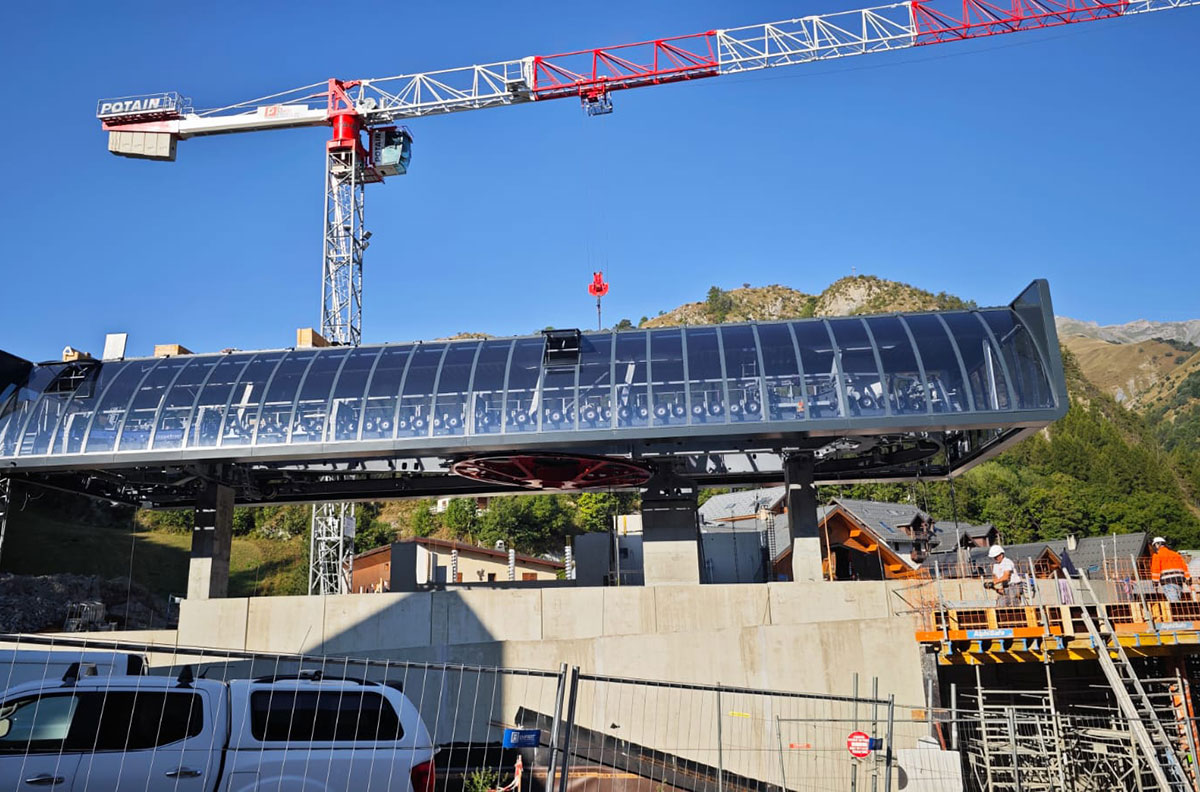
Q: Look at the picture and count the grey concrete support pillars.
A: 3